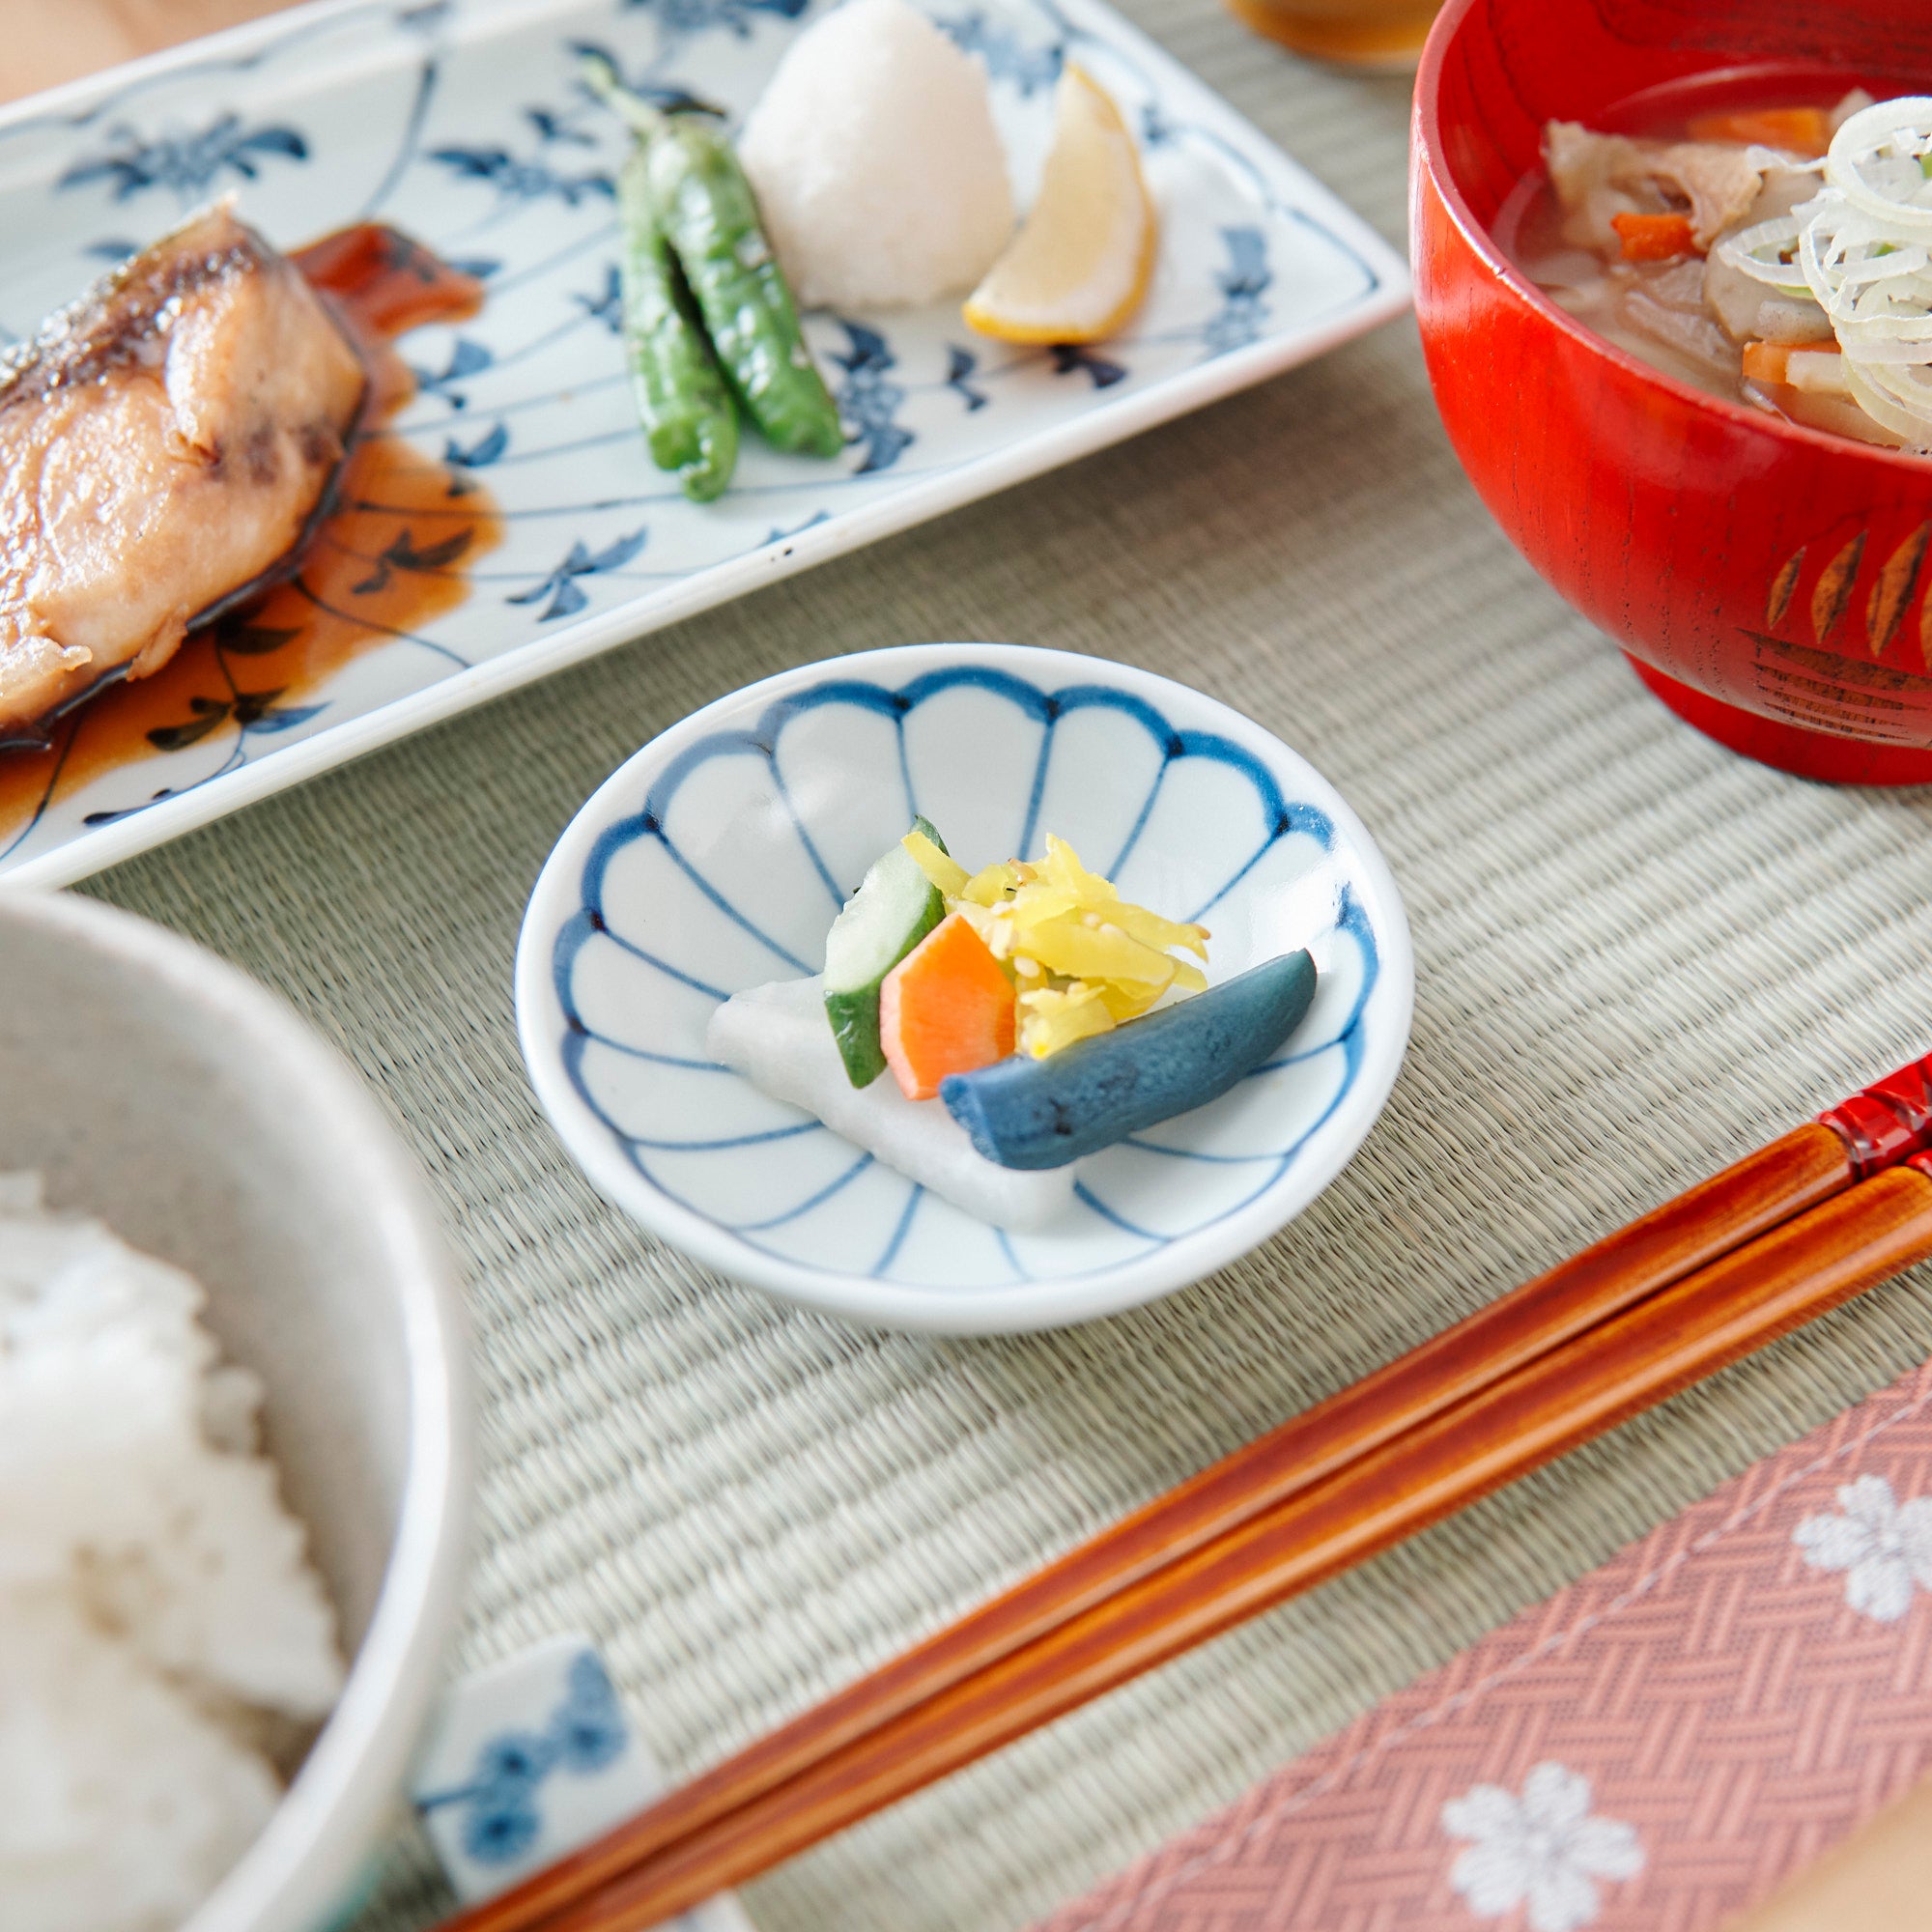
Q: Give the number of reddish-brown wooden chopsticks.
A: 2